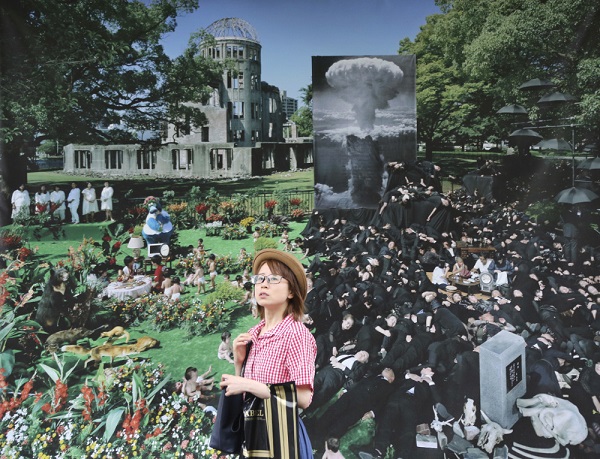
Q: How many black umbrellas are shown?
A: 7